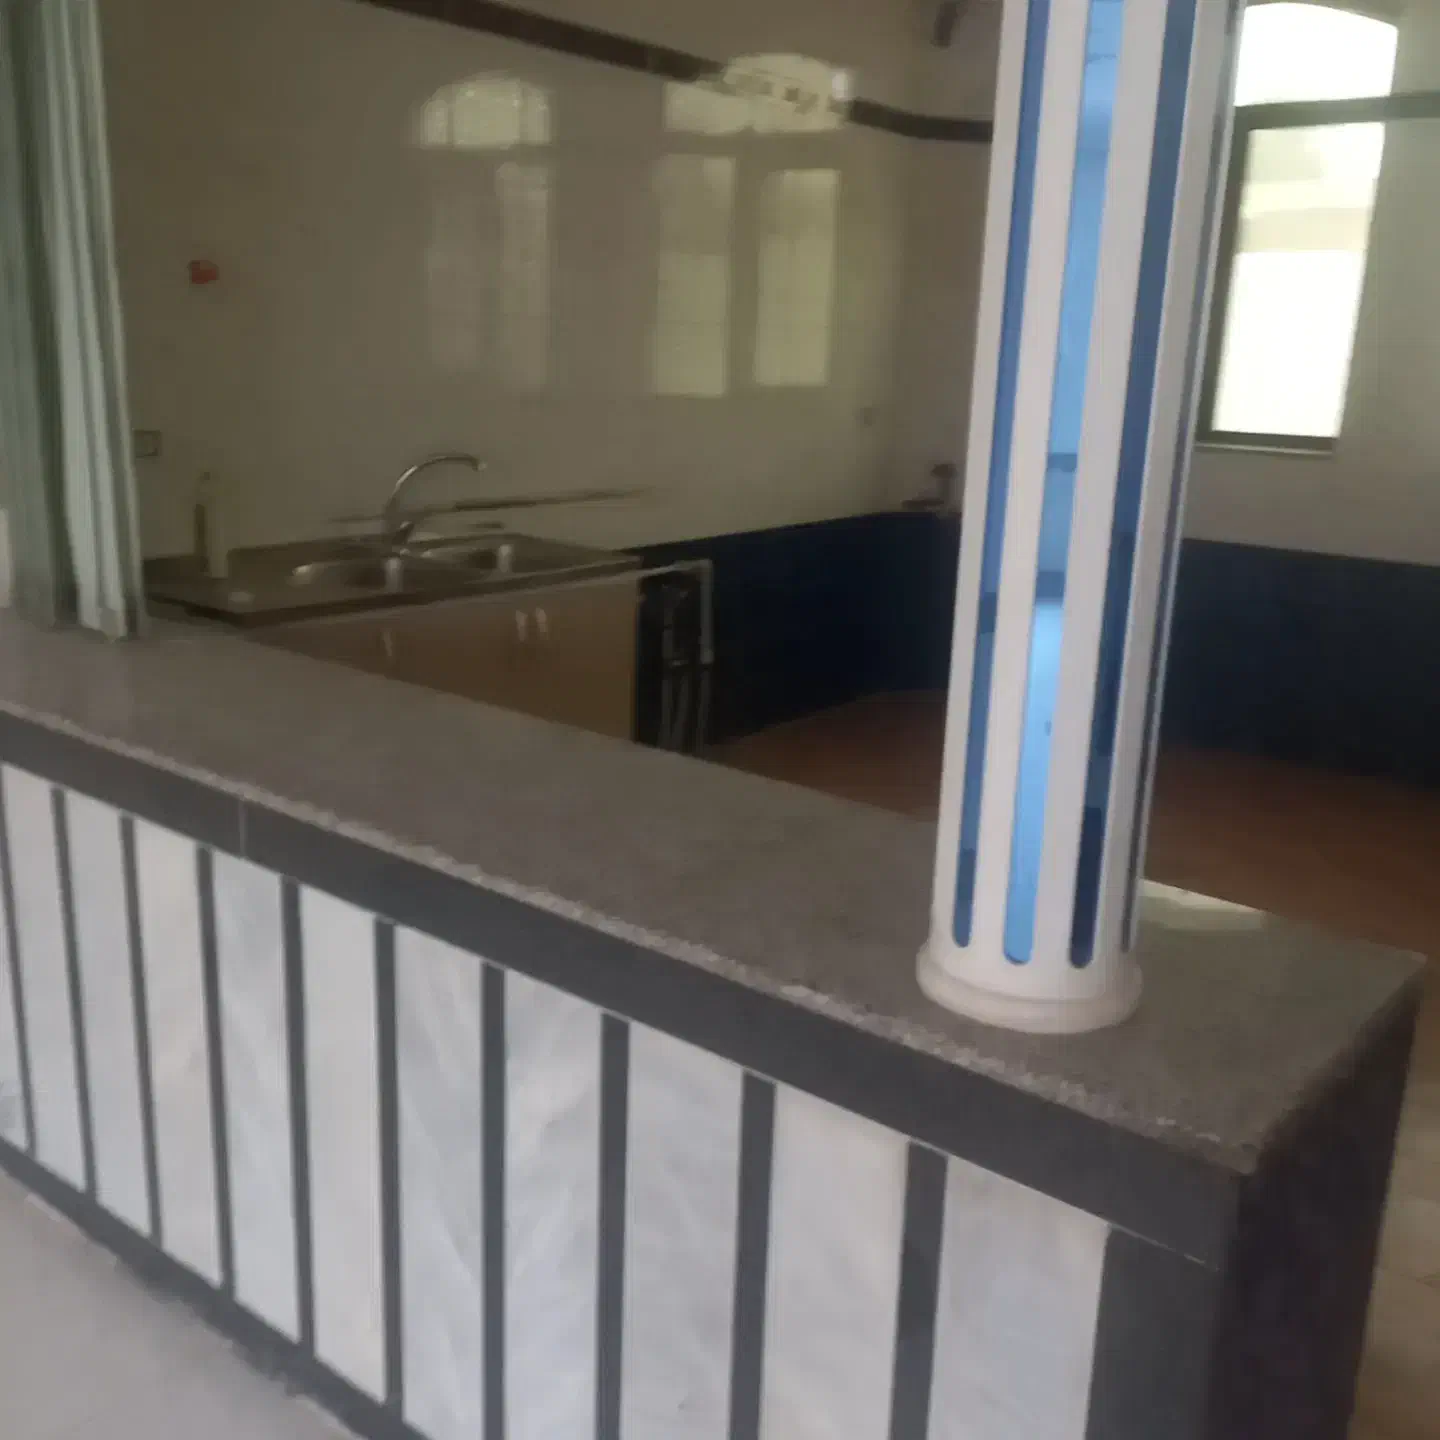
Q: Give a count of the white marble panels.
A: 11